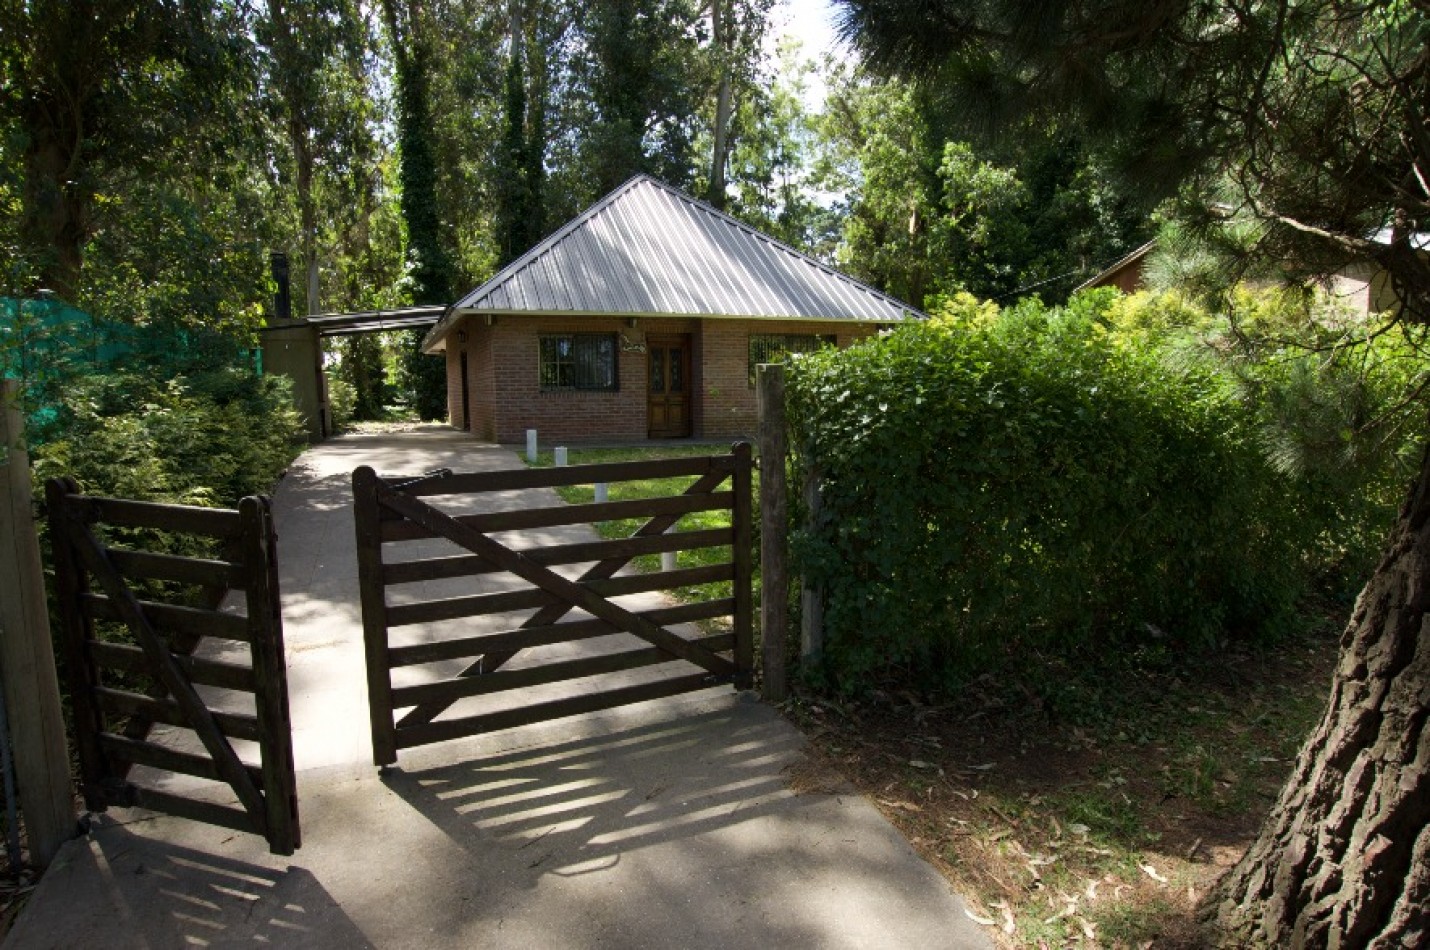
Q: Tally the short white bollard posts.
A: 4